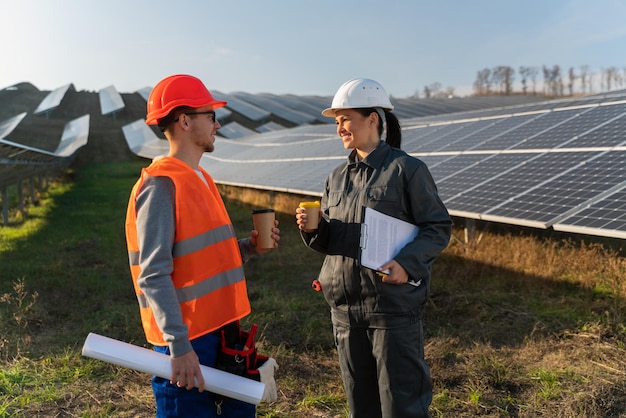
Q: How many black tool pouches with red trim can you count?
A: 1